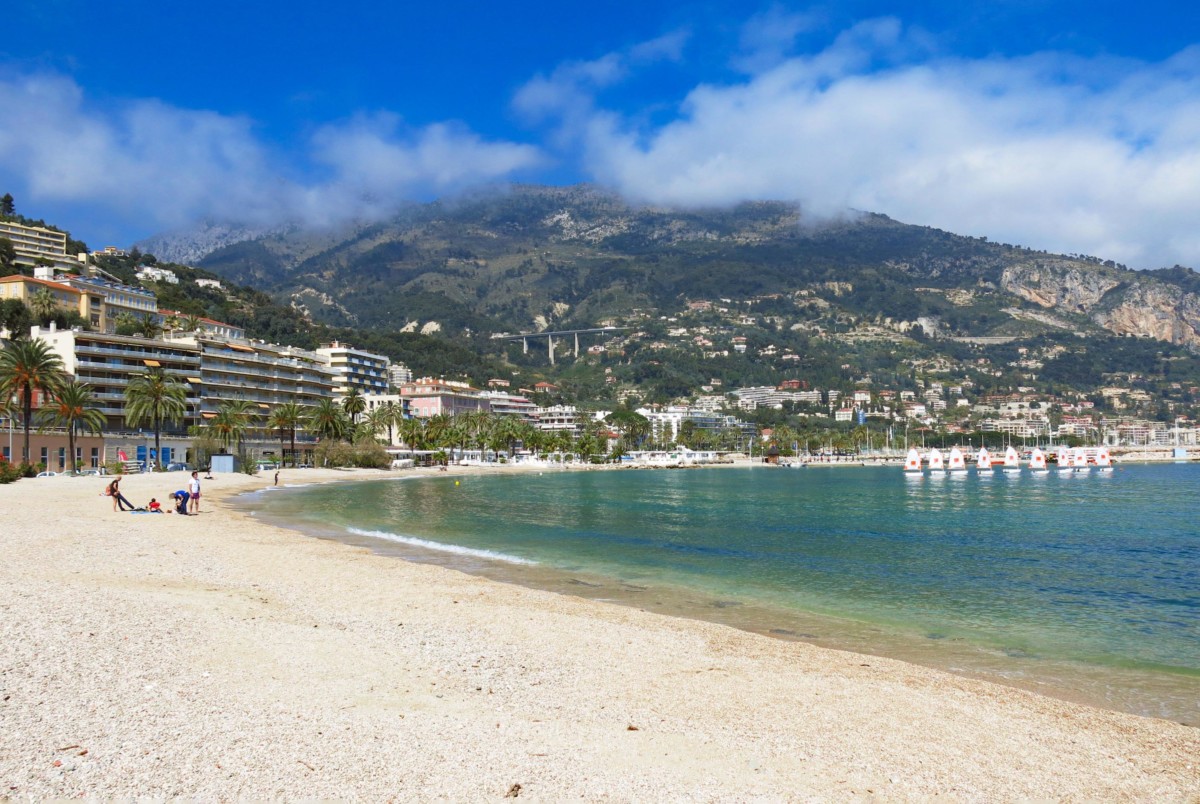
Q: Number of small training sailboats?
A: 9